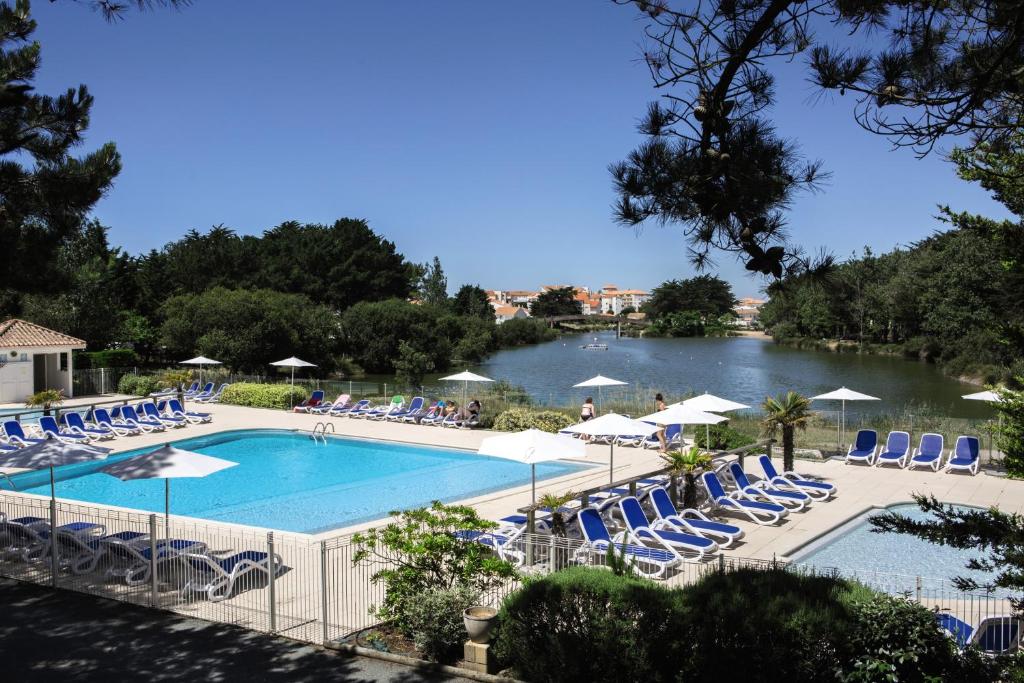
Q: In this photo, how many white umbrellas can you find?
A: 12